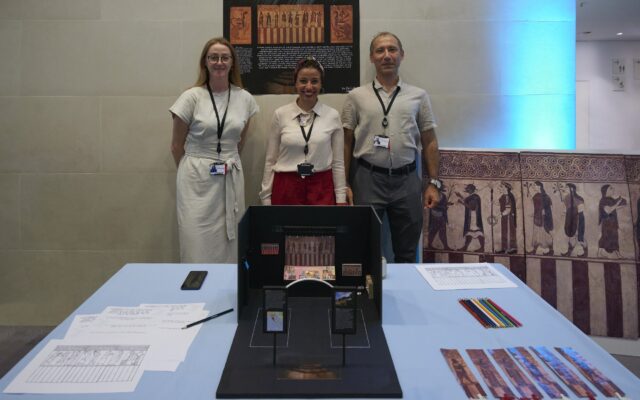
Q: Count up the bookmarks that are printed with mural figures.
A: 6